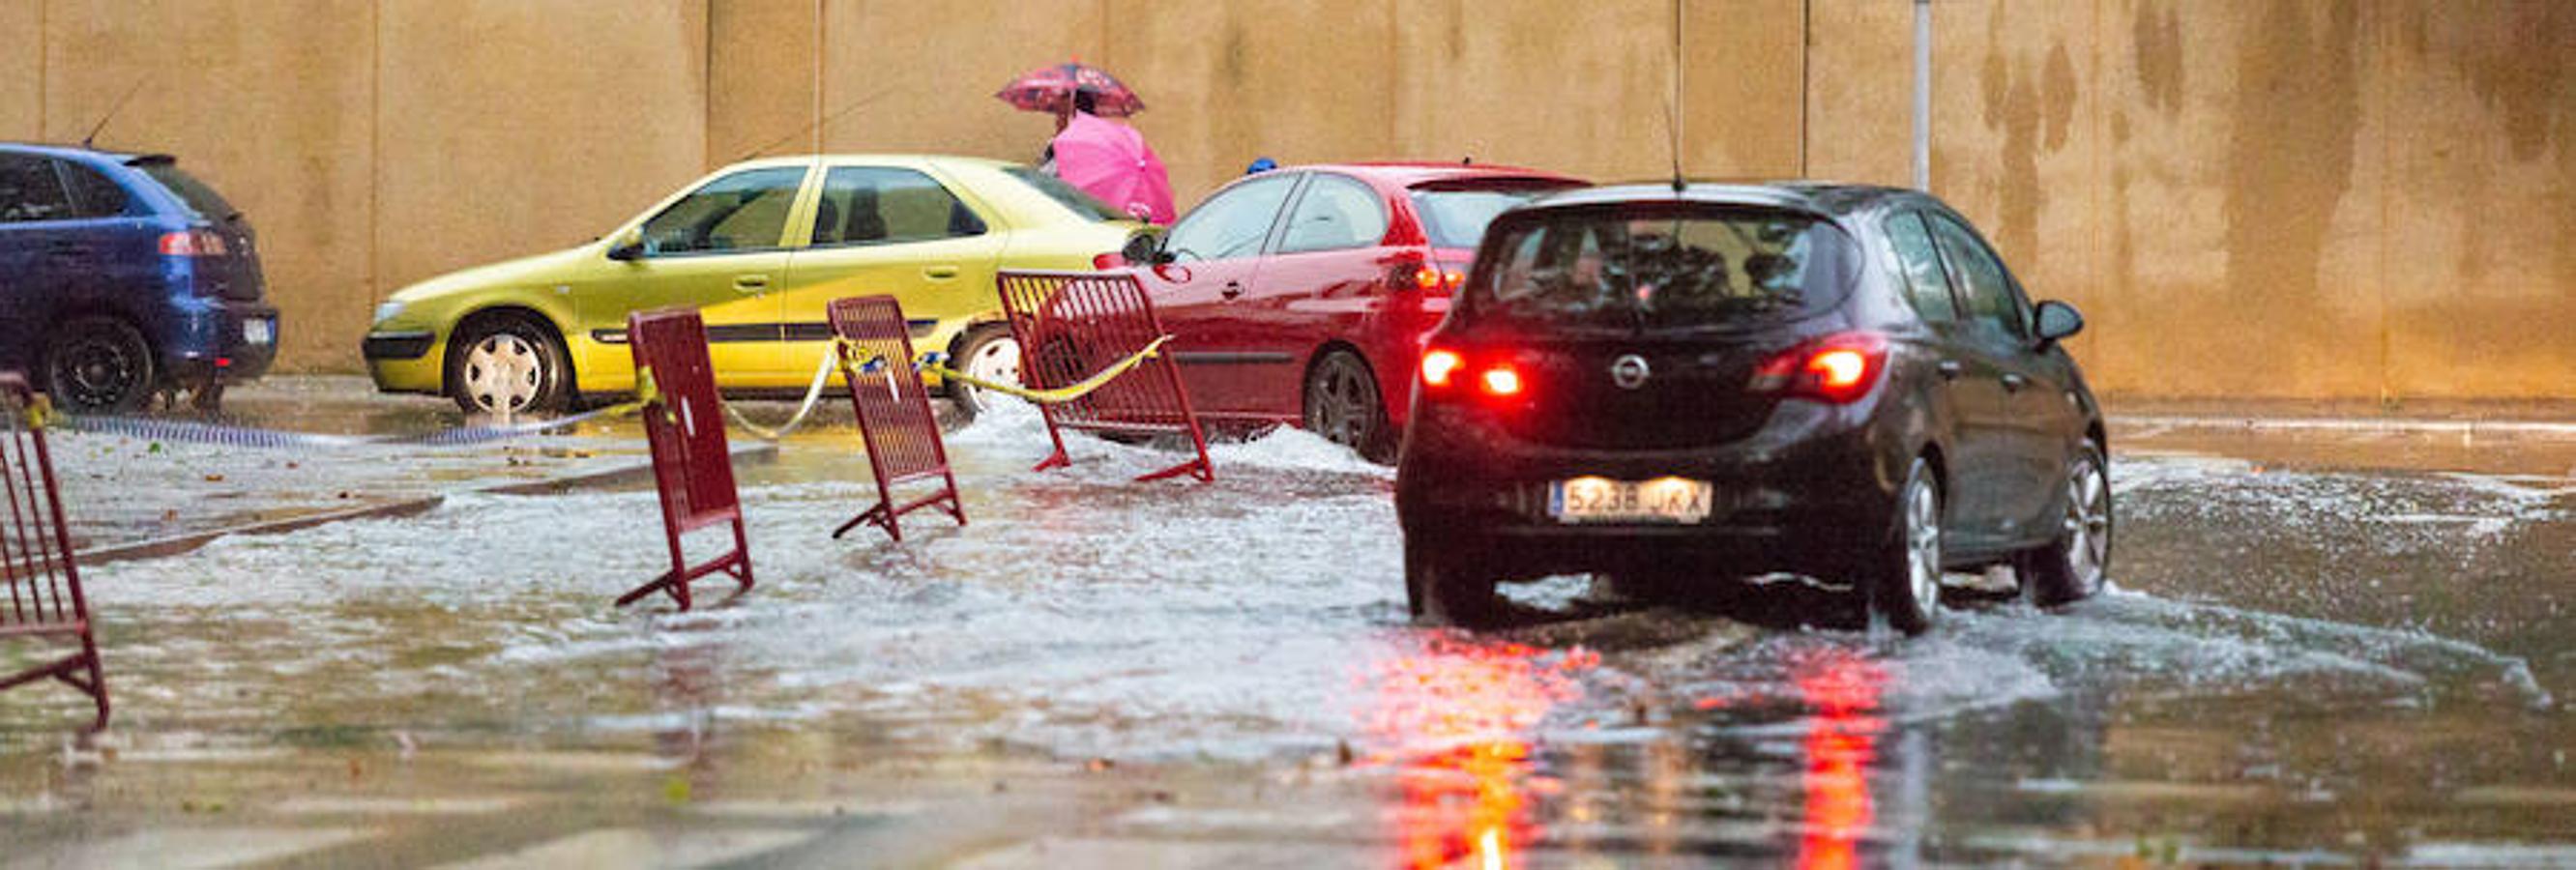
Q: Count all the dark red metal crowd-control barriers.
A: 4